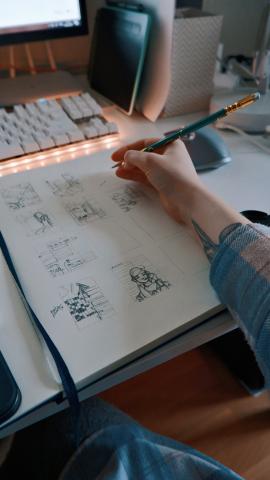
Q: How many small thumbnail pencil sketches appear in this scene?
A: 8